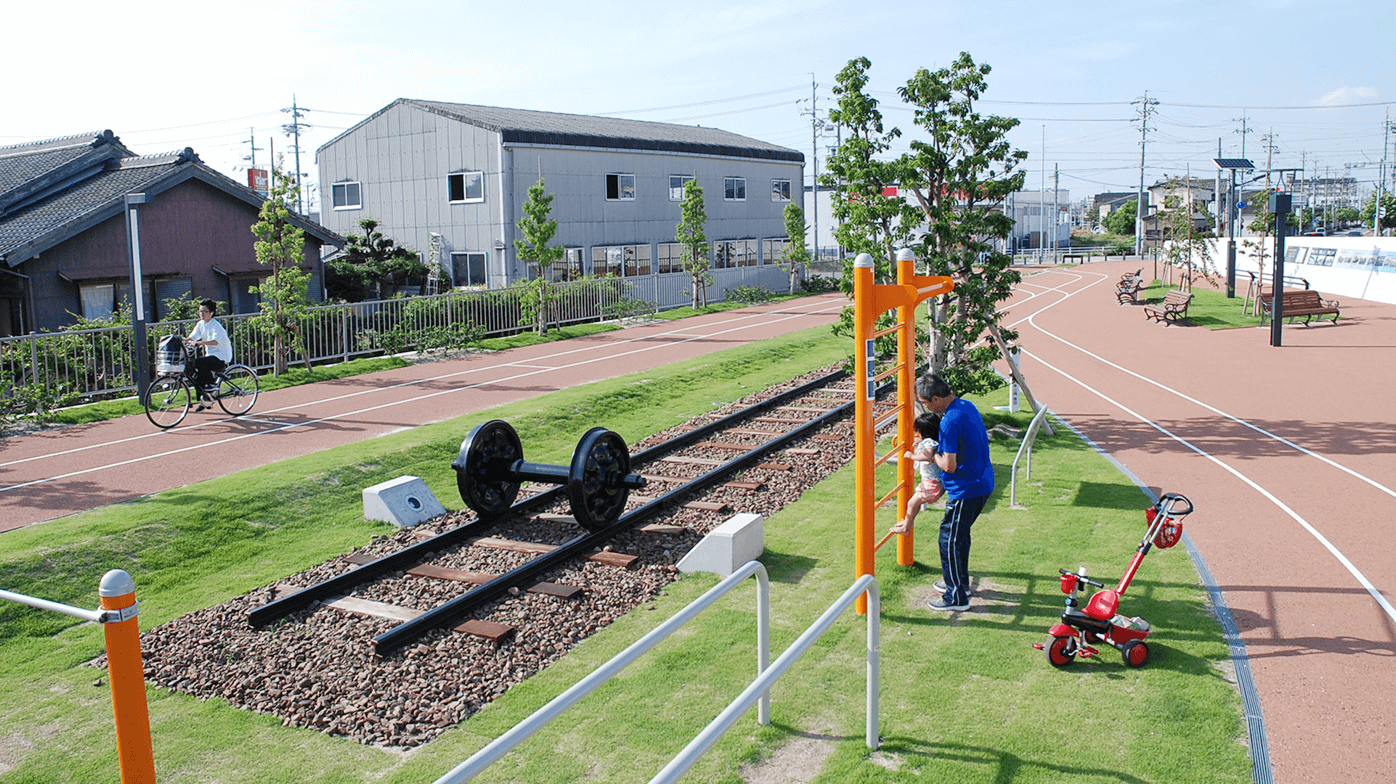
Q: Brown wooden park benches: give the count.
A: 4